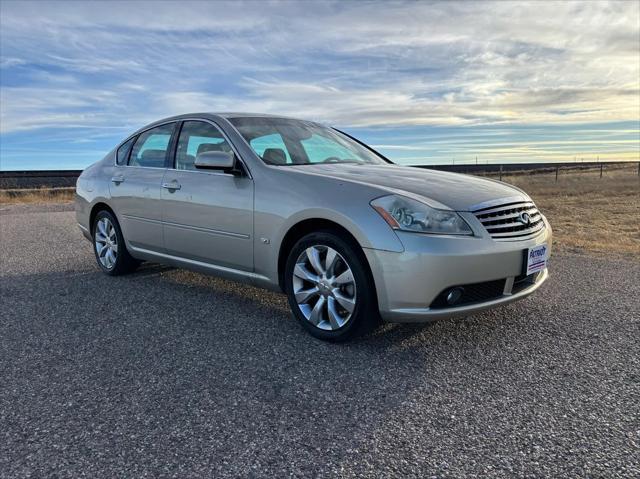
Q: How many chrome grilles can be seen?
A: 1